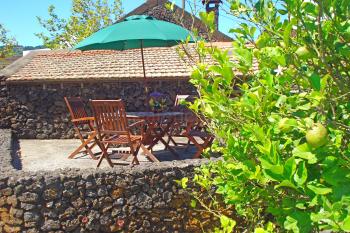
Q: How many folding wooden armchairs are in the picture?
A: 4